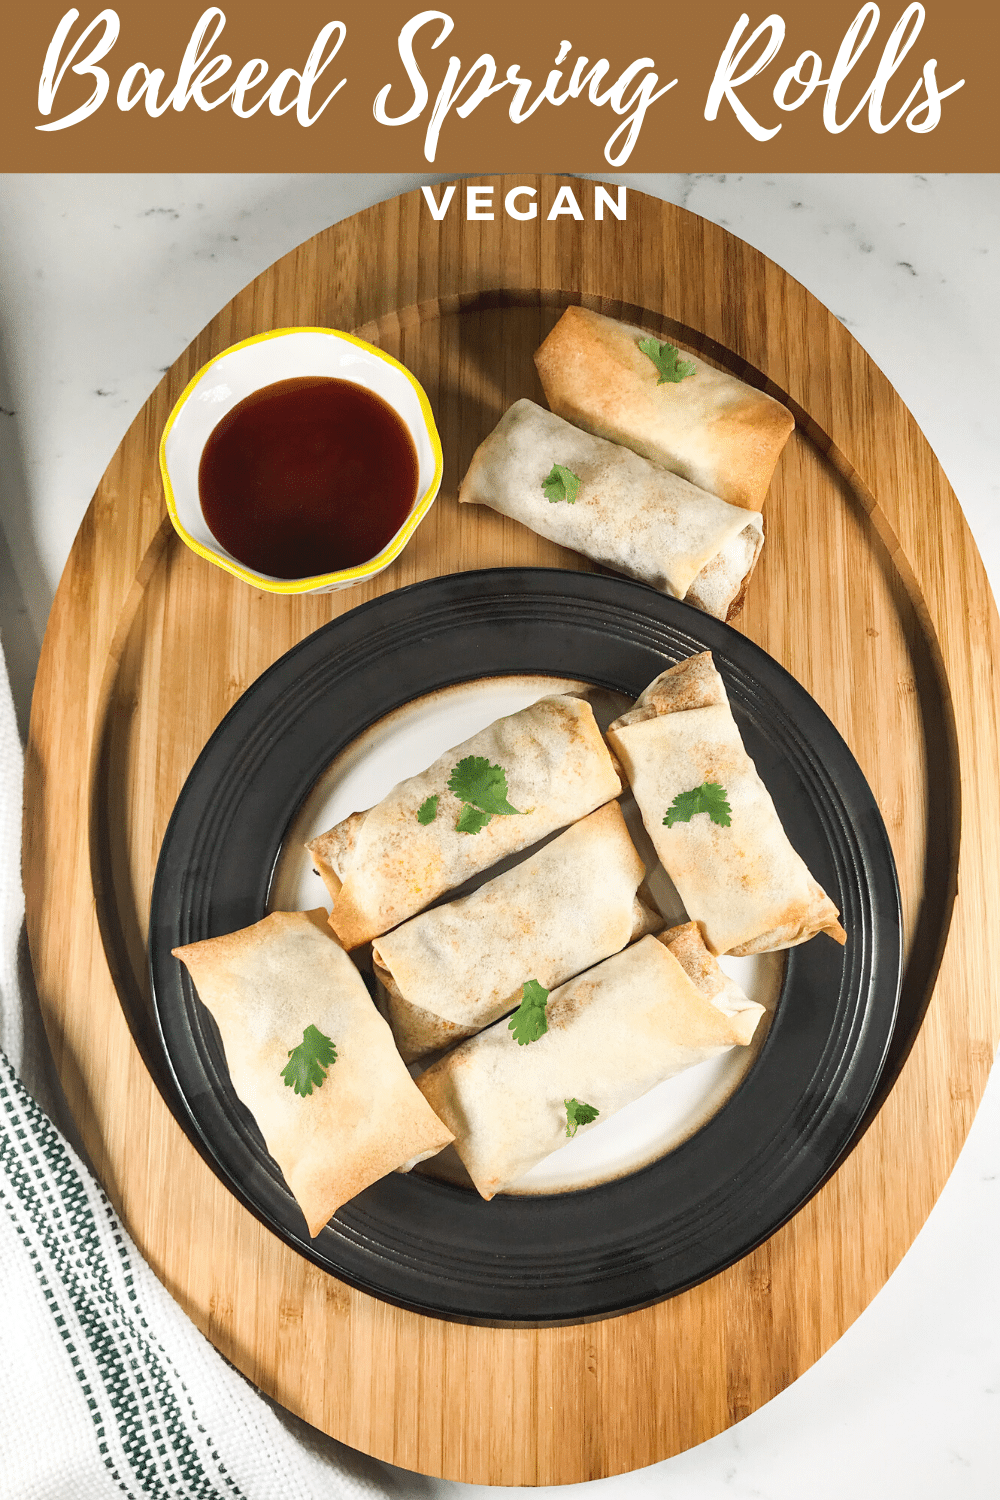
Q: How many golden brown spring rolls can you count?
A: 7